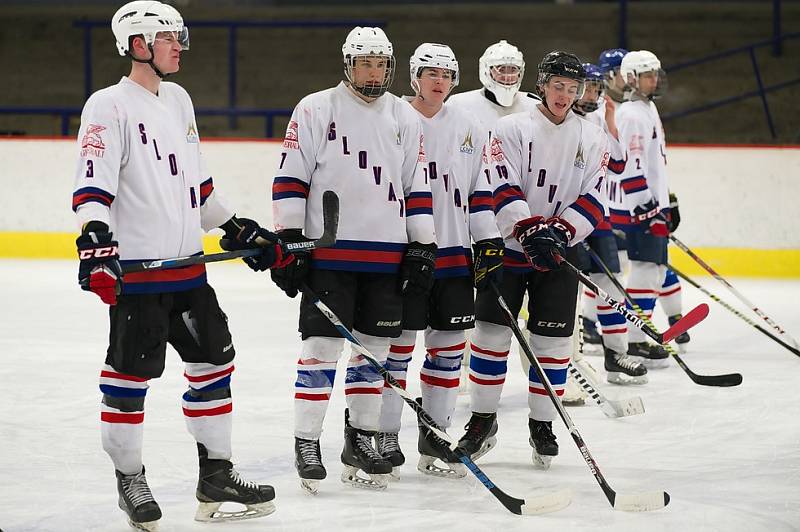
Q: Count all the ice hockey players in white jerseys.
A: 8